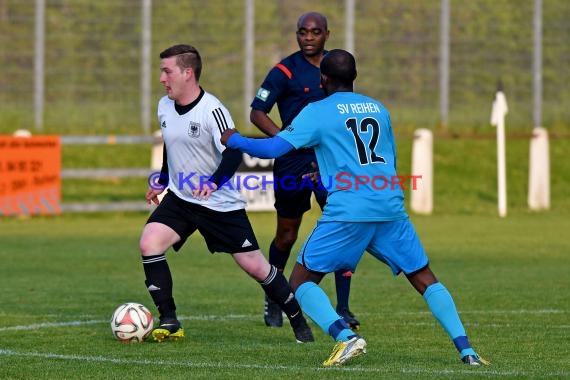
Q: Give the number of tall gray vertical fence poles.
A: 6